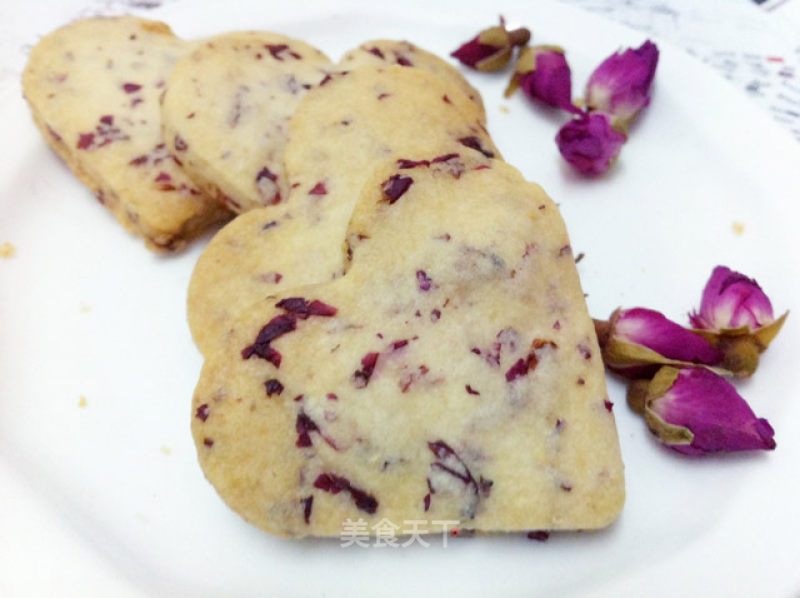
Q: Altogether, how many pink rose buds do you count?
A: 7